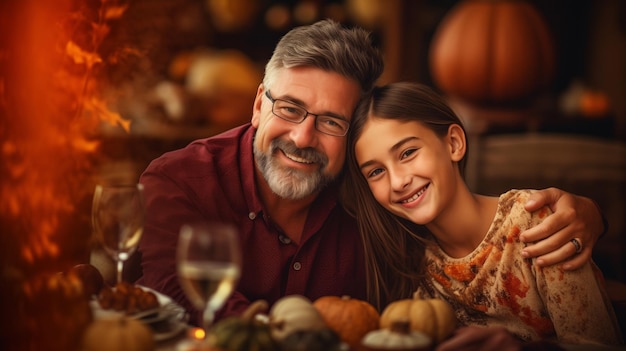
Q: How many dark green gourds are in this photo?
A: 1